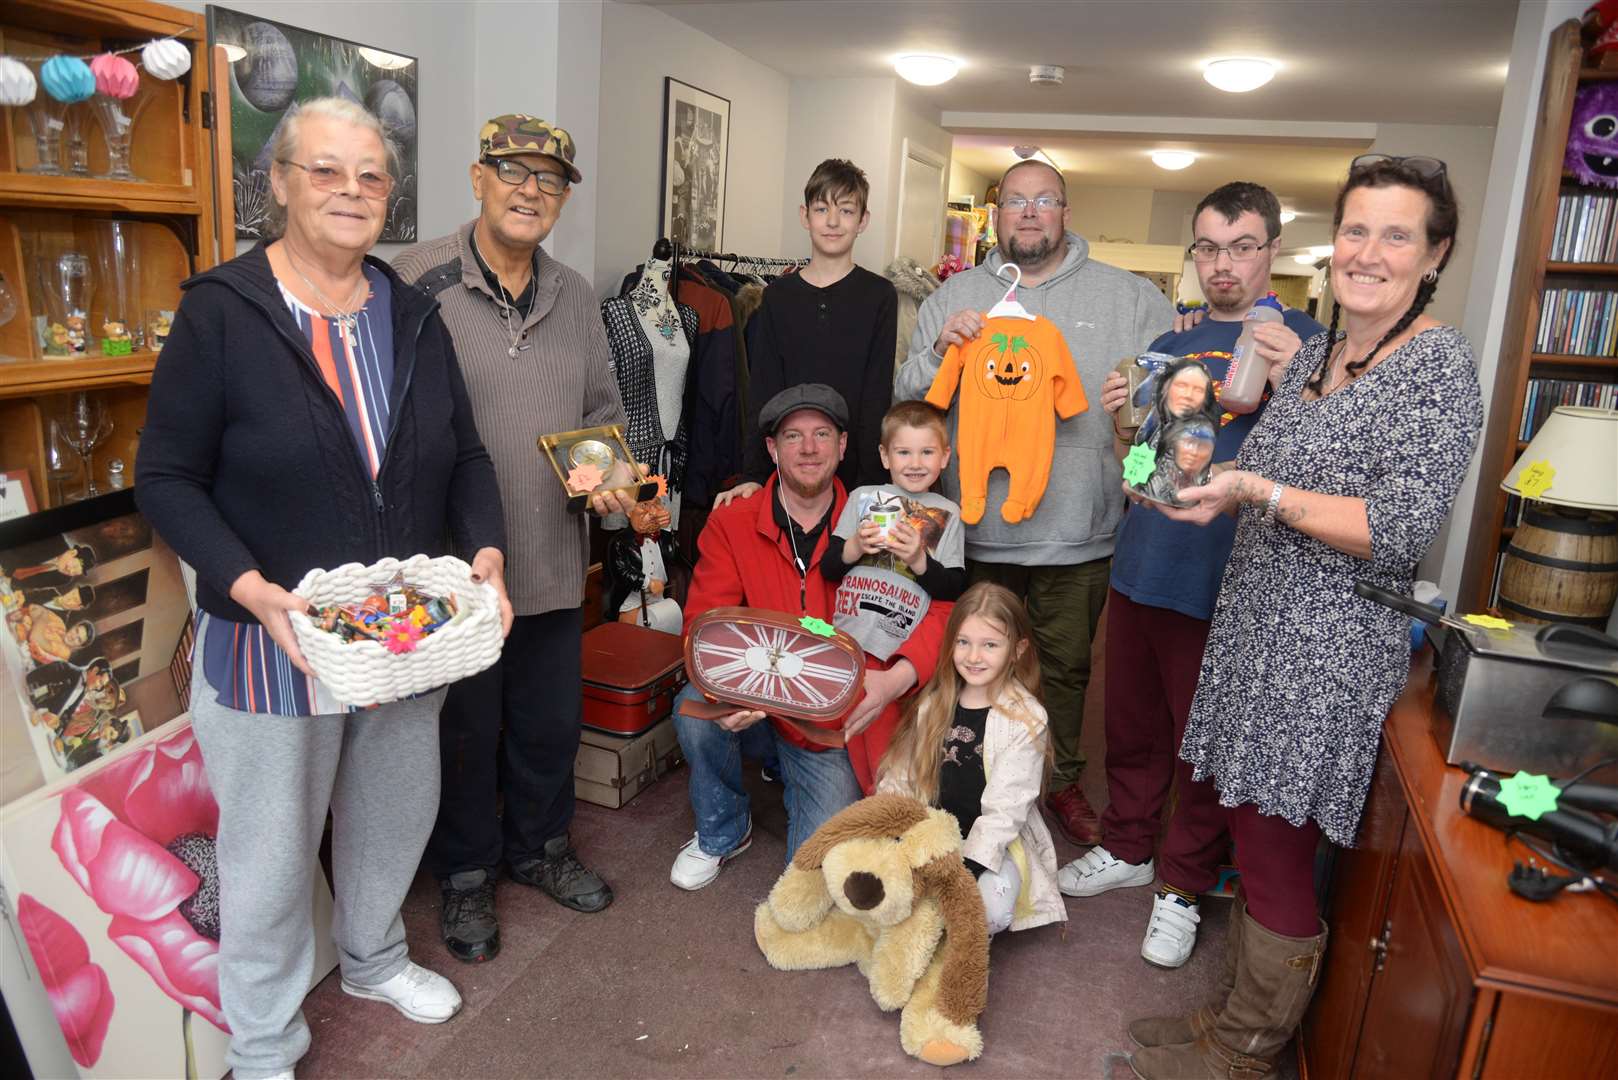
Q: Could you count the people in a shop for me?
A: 9